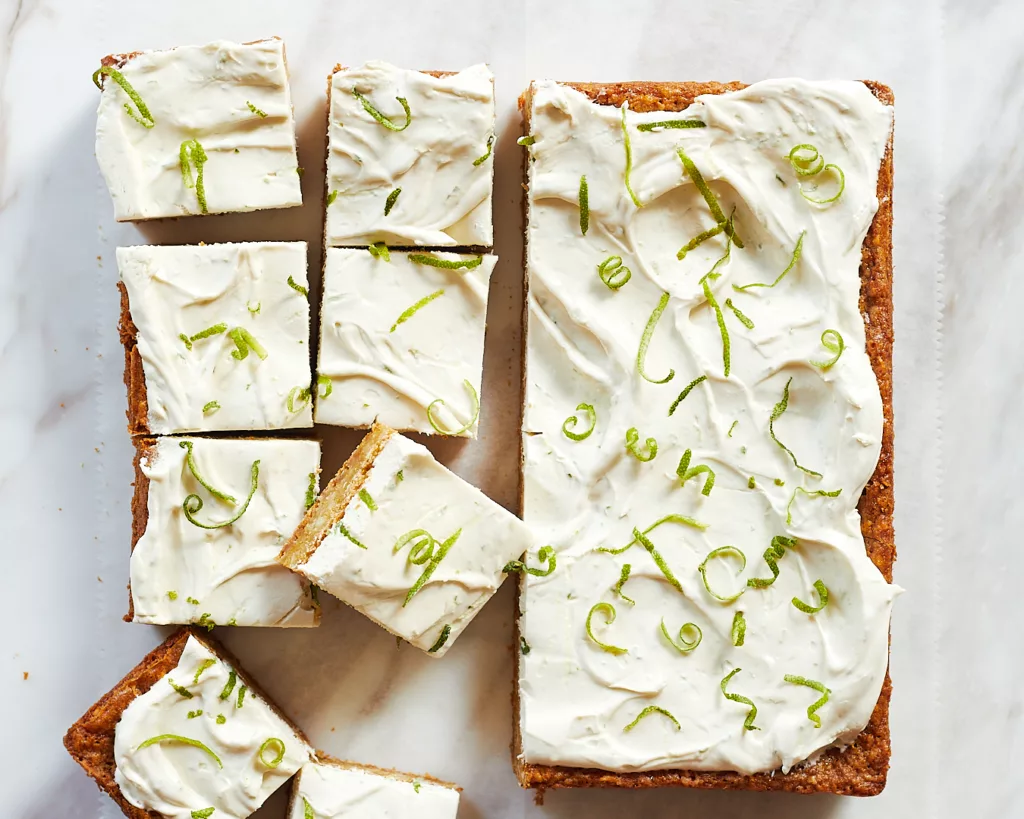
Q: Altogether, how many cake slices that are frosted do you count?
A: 8